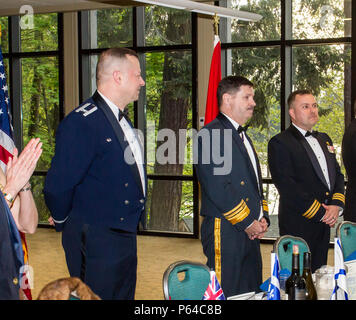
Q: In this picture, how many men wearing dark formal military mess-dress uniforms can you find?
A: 3